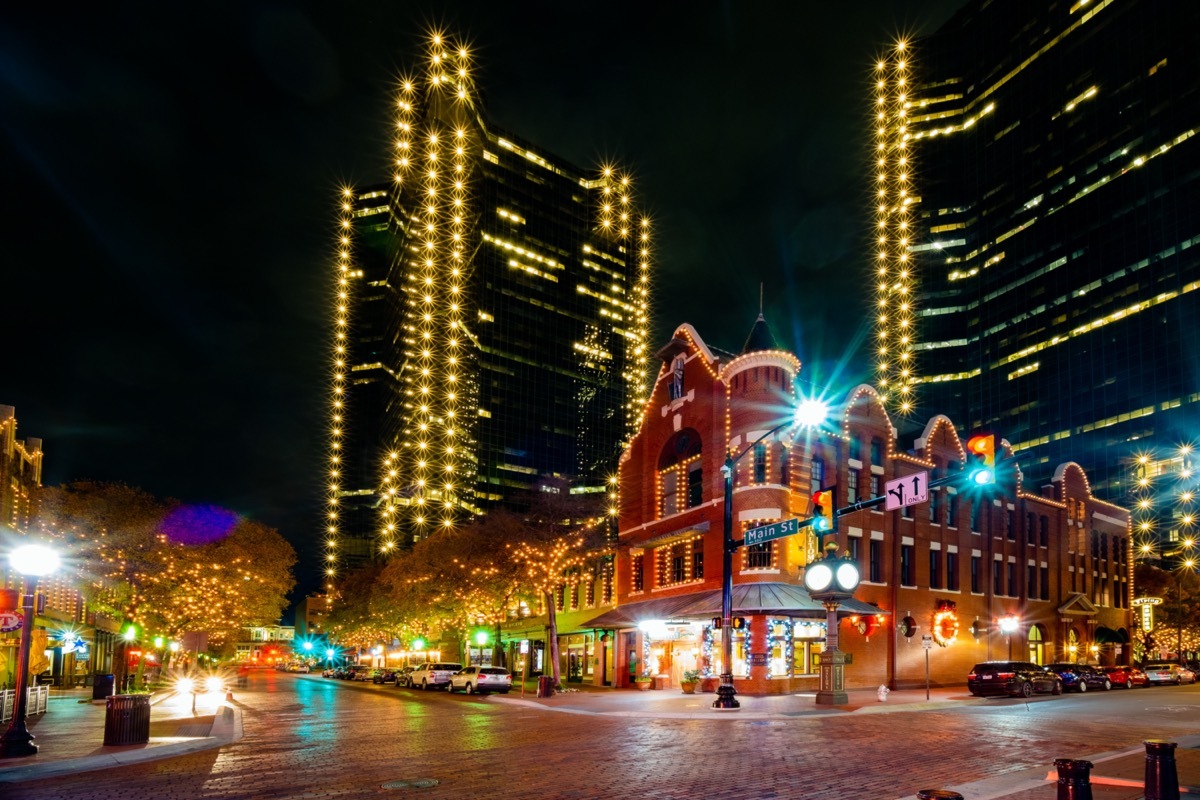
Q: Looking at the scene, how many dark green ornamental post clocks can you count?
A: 1